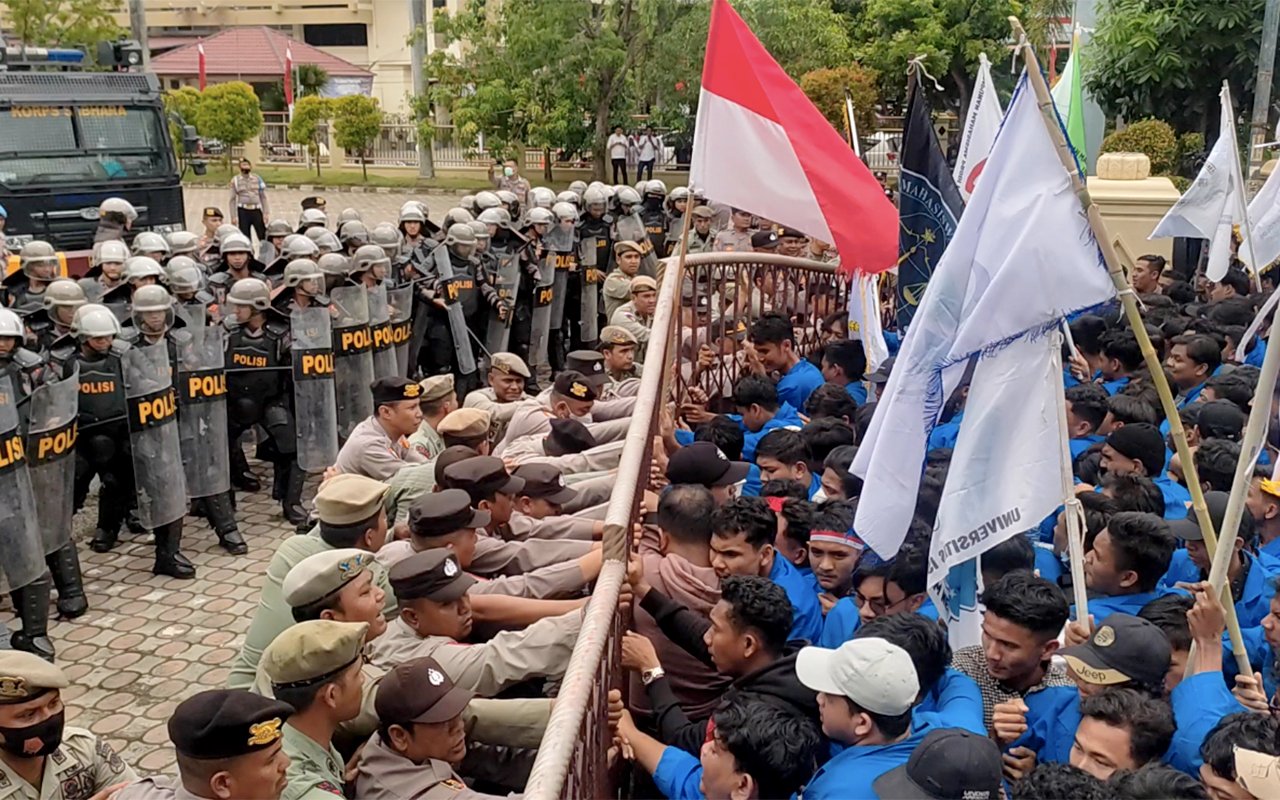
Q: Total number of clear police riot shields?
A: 15